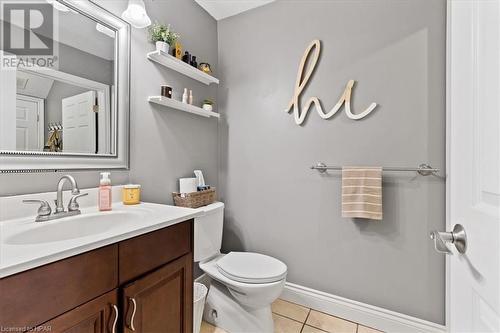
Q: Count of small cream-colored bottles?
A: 2